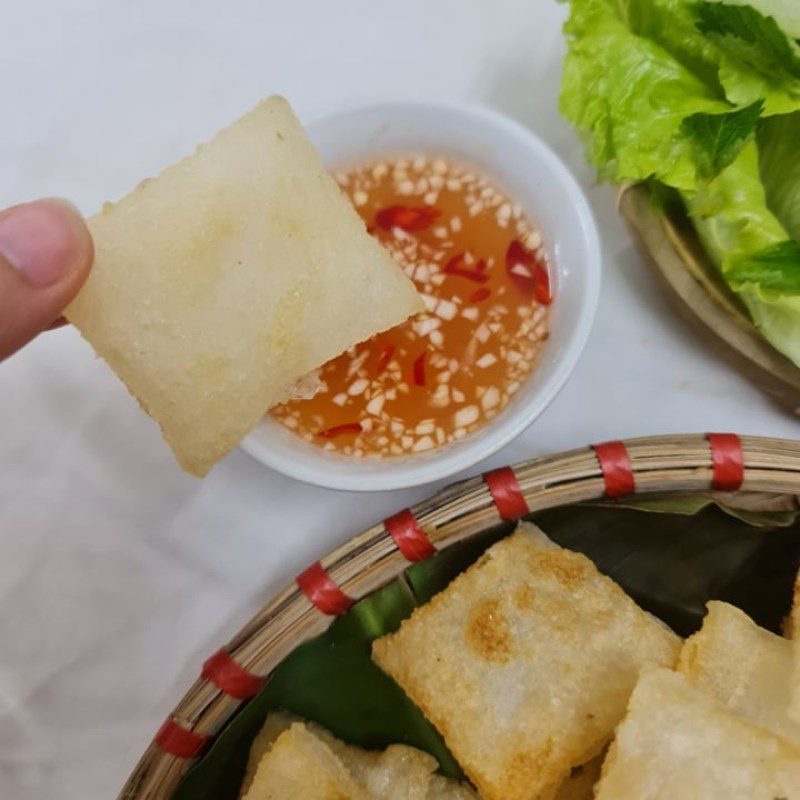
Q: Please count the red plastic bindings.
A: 7